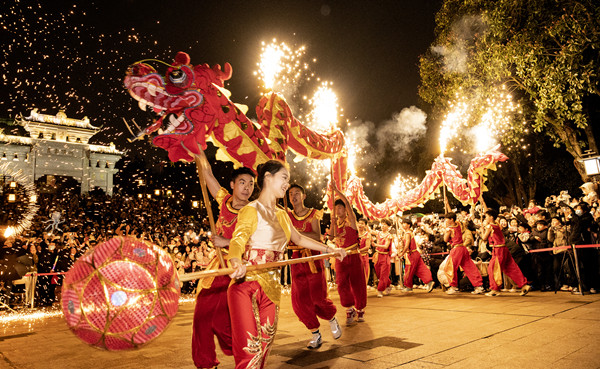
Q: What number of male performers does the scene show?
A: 8